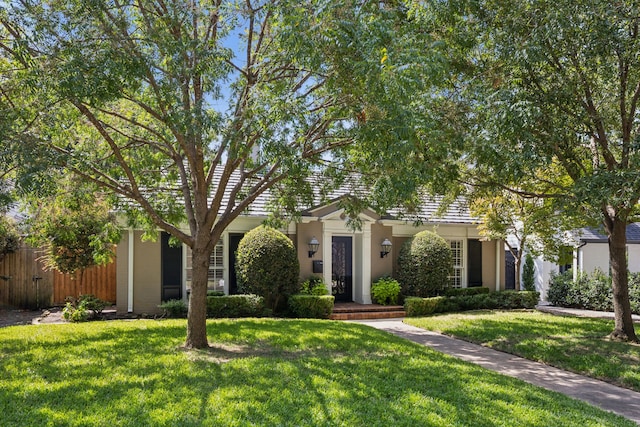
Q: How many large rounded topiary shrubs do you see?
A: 2